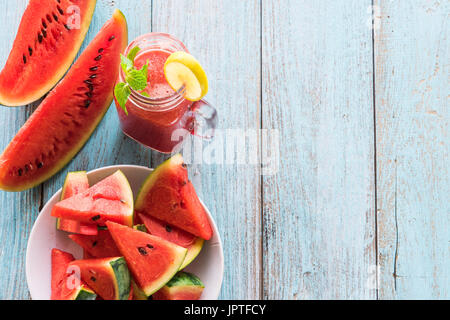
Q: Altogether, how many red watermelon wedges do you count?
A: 11